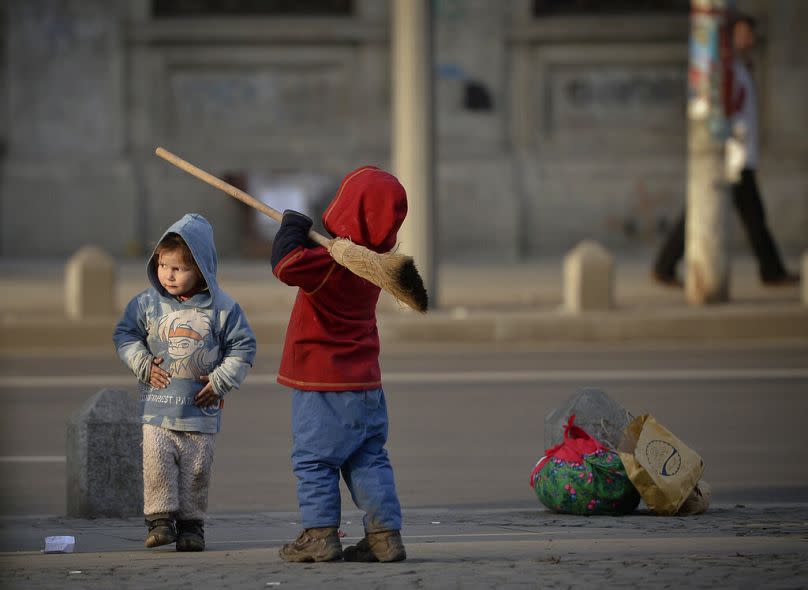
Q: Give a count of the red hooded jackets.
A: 1